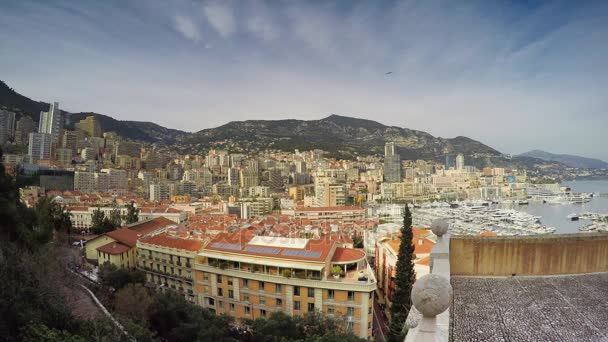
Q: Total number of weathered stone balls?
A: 2